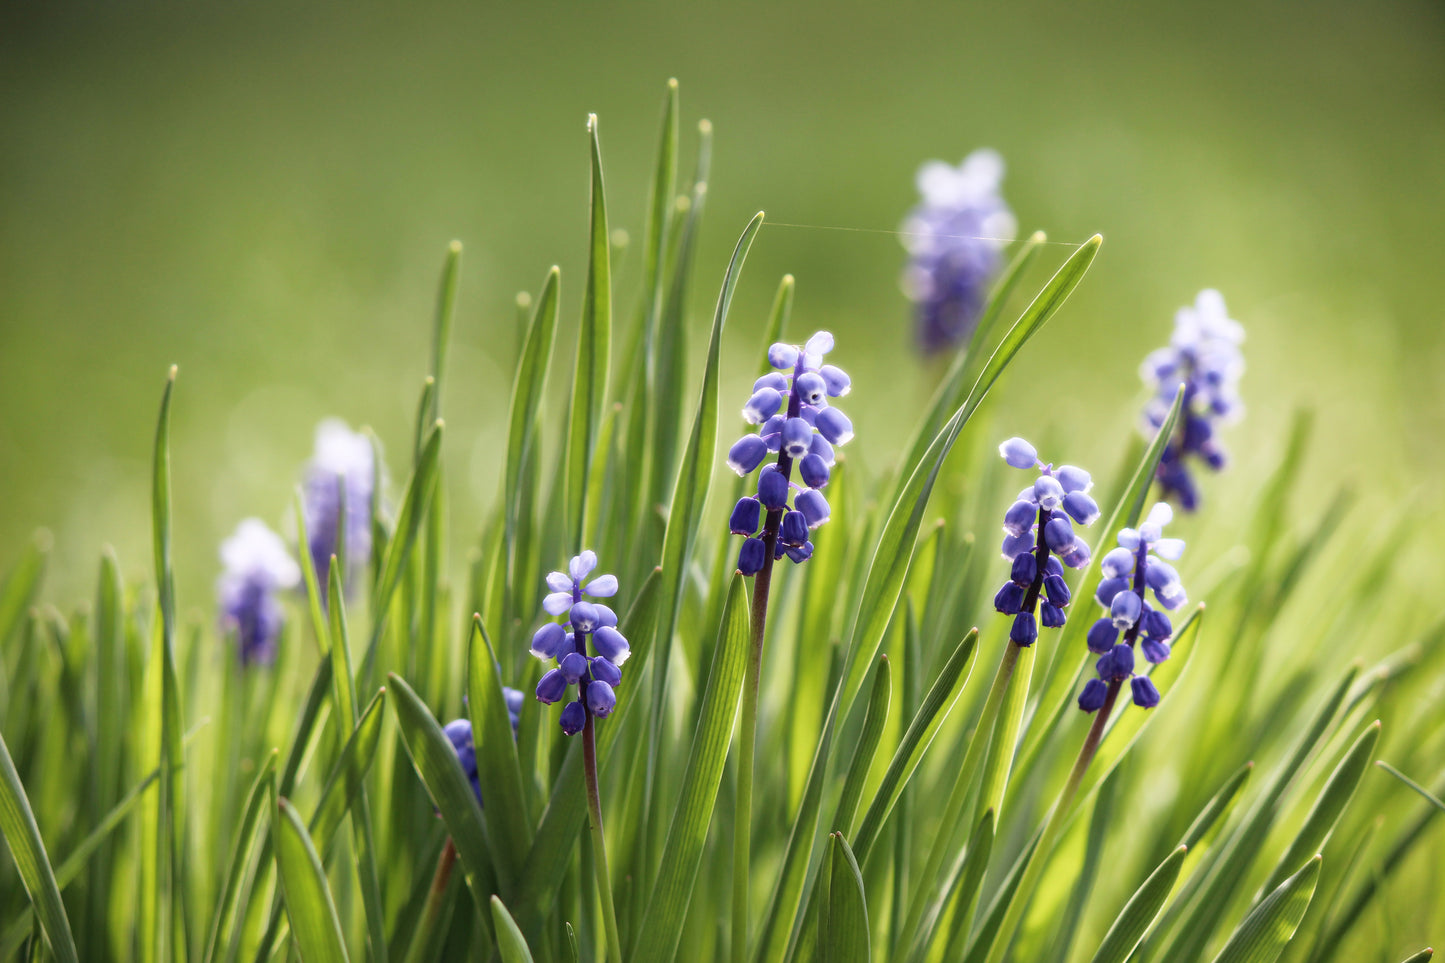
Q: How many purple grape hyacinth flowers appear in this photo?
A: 9